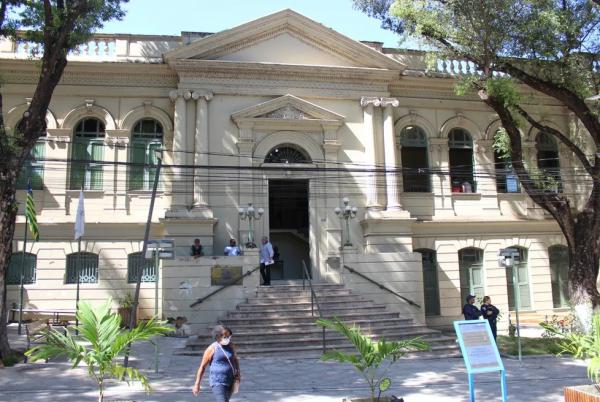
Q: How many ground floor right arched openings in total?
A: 4